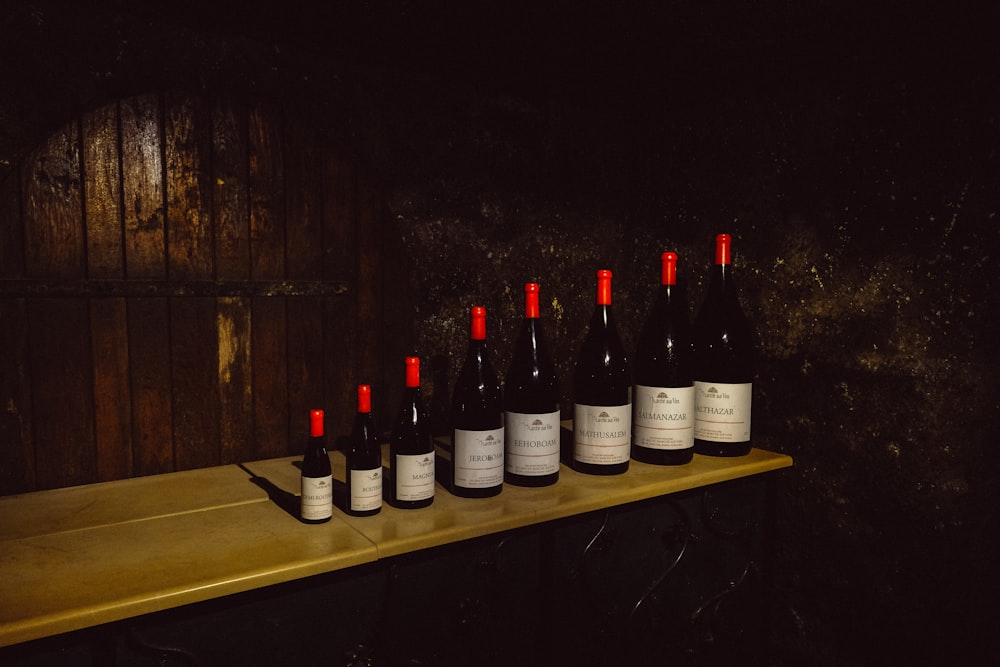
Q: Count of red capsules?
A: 8